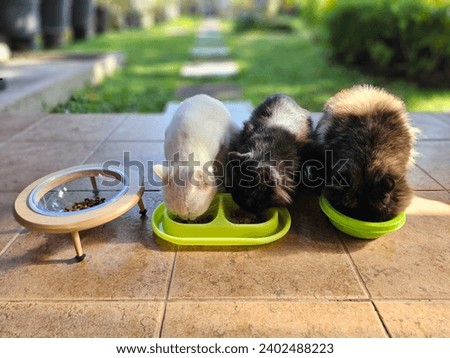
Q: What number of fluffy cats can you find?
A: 2